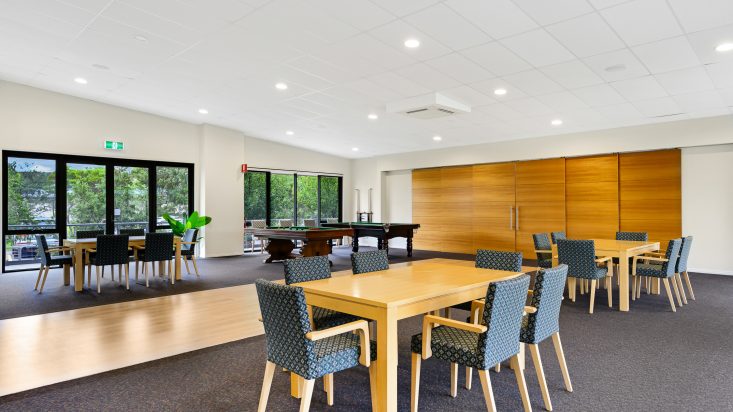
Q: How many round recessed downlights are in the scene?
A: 11